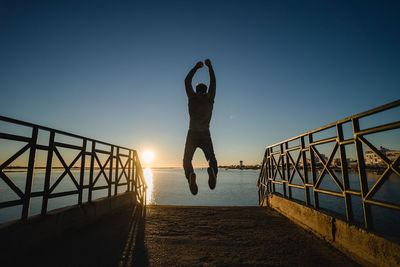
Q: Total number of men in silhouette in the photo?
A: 1